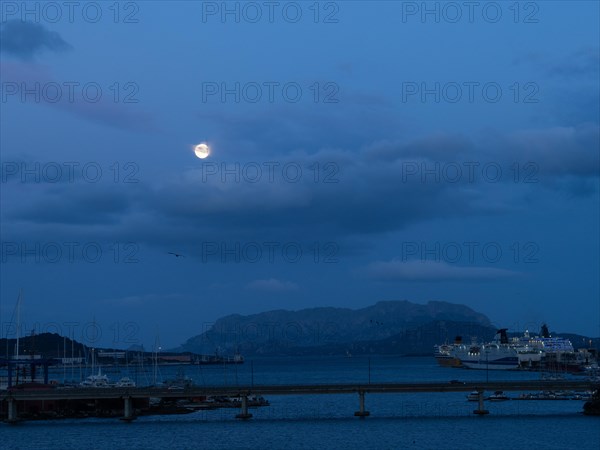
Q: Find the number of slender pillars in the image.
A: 5